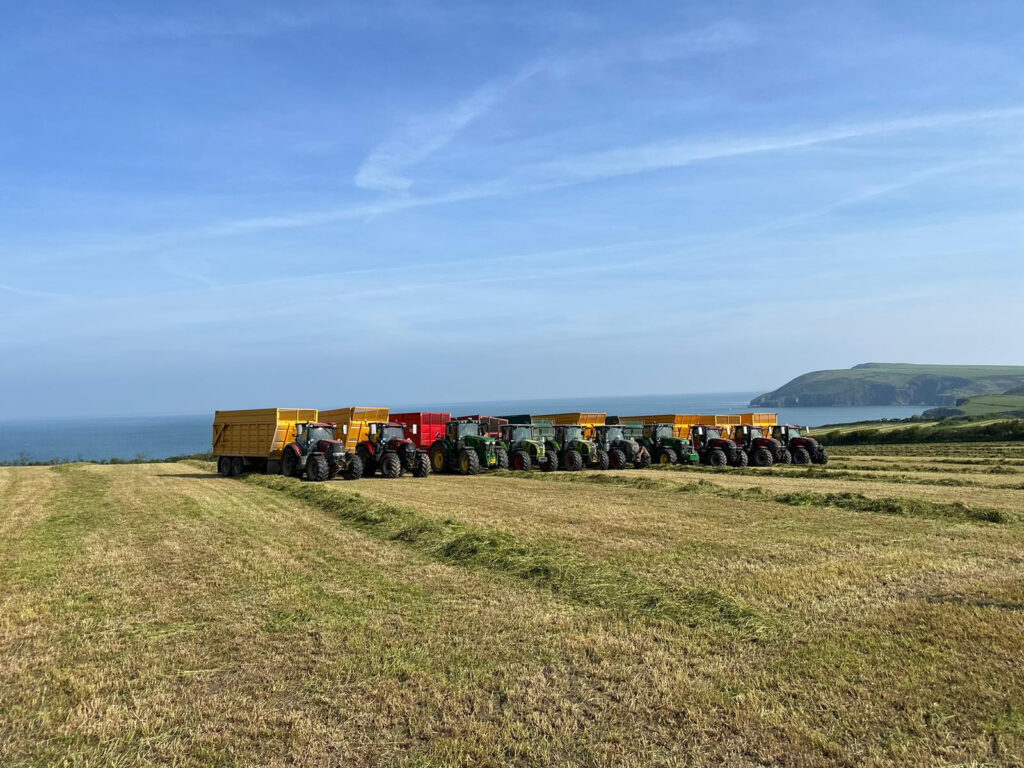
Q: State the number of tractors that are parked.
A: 10